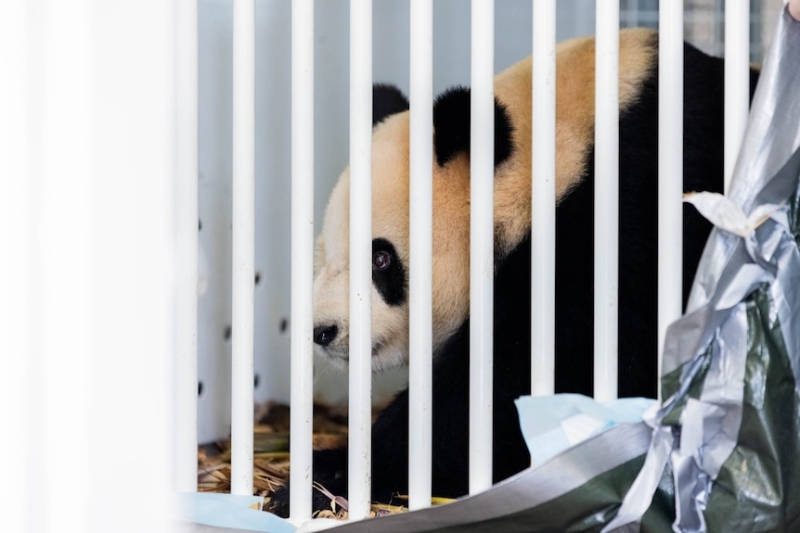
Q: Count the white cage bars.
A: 10